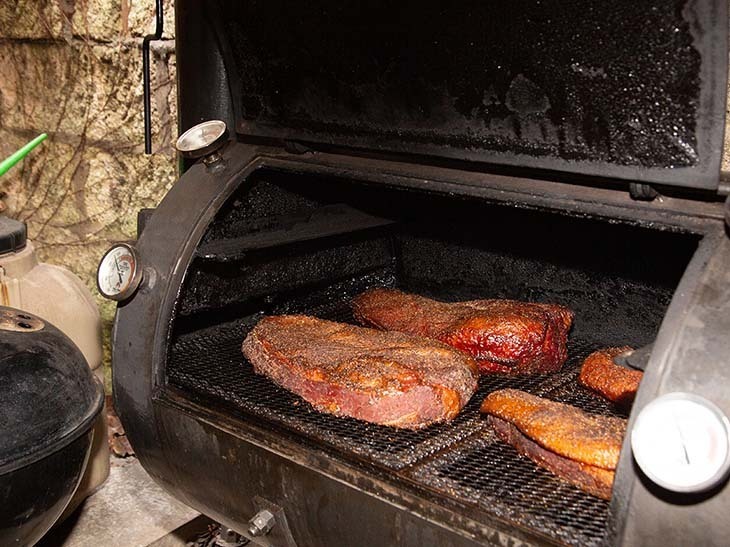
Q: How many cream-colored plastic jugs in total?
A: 1